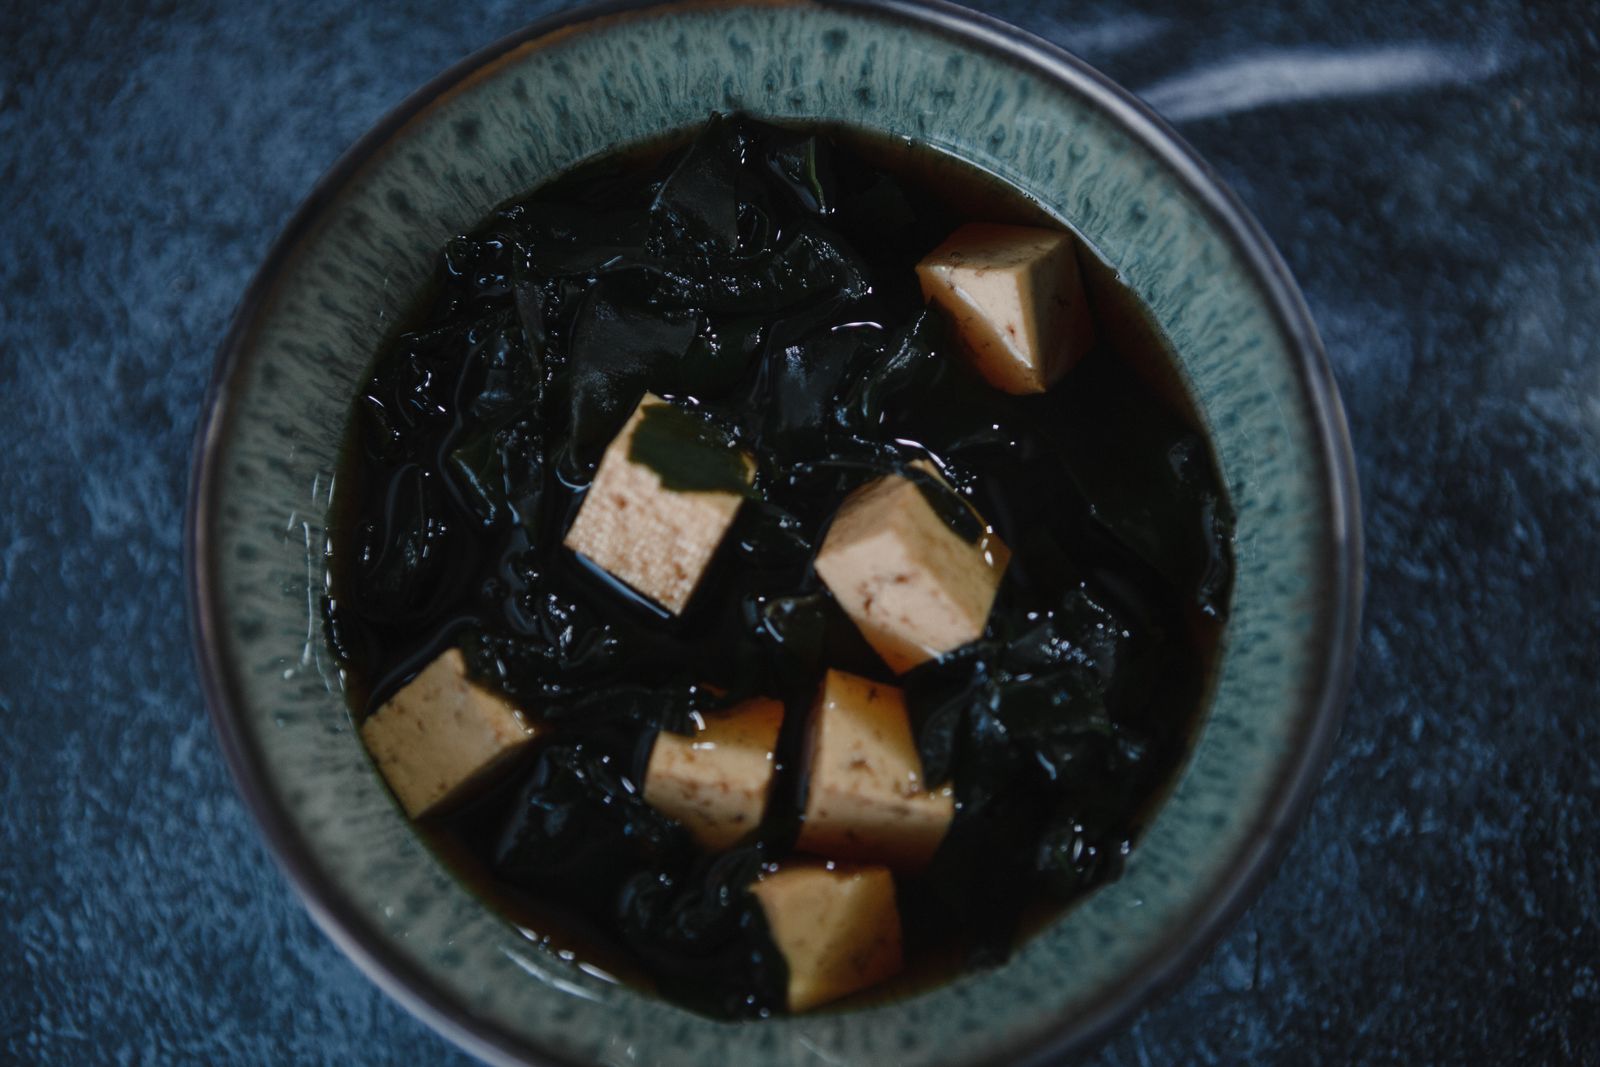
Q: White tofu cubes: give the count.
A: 7